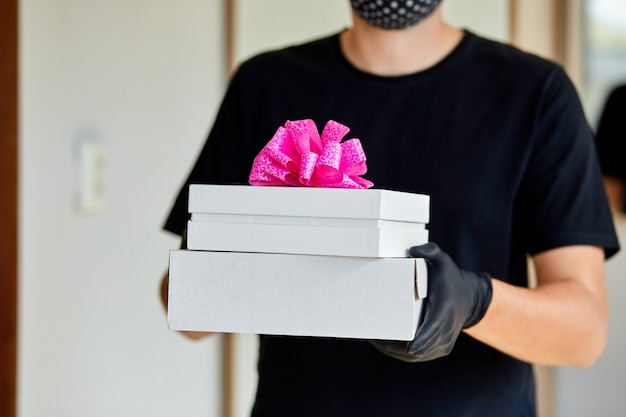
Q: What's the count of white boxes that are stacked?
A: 2